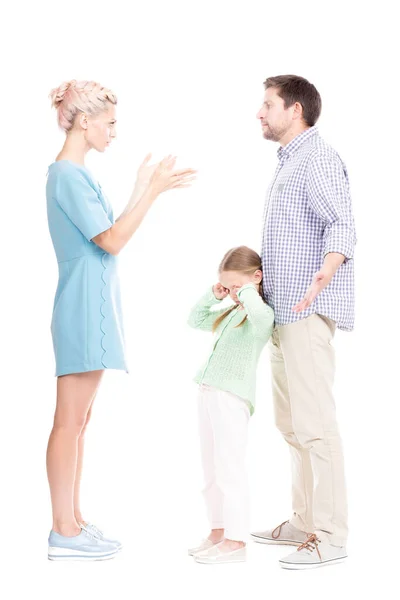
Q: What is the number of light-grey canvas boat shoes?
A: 2